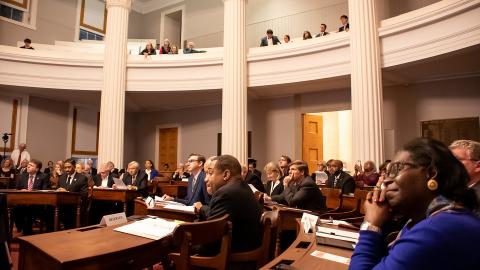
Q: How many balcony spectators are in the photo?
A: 10